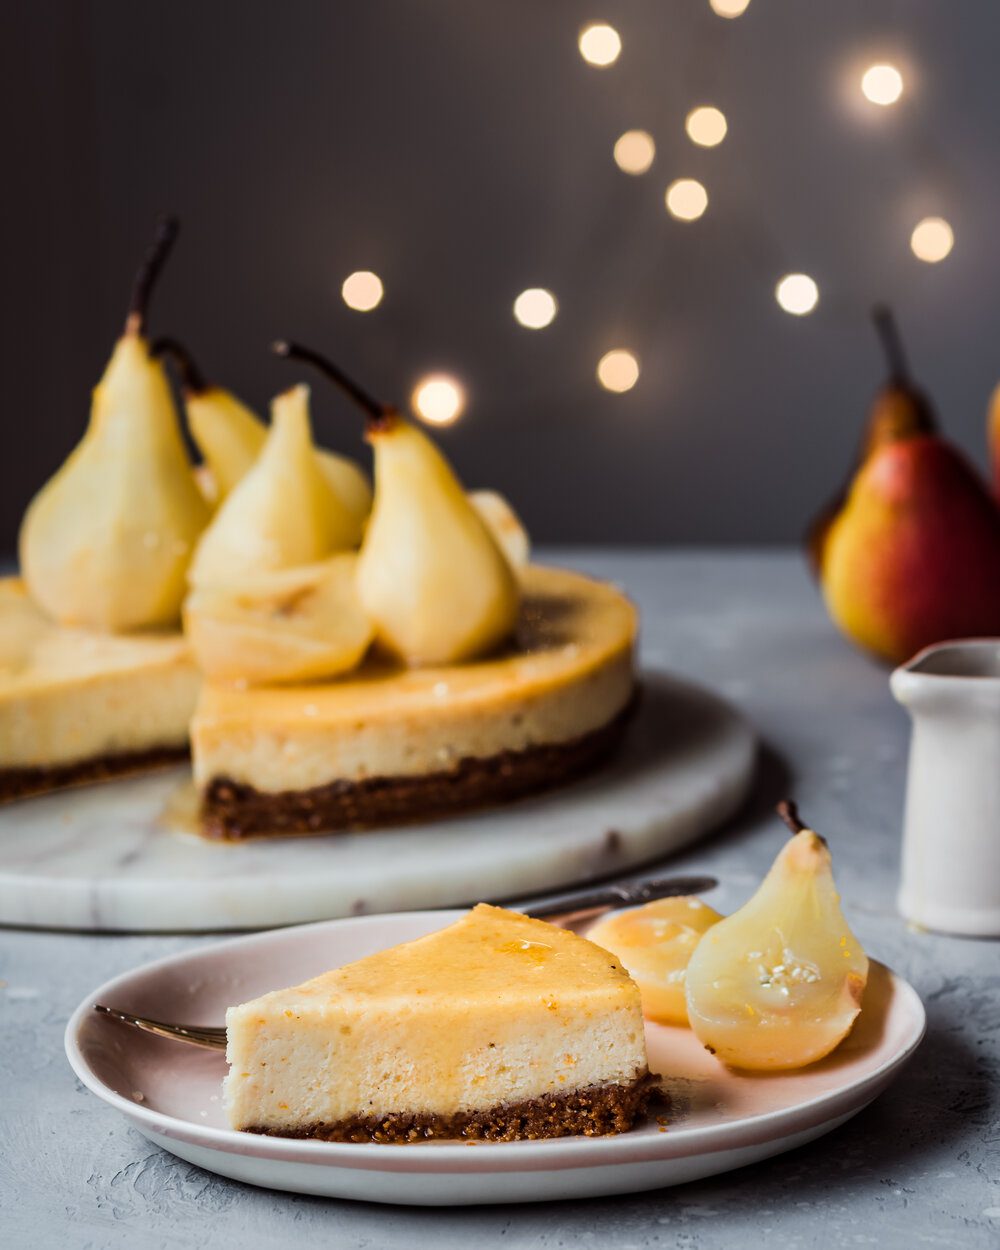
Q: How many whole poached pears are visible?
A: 4